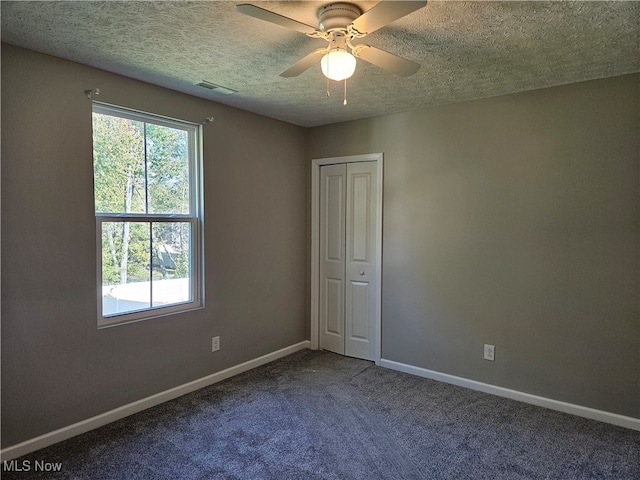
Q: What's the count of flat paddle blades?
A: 4